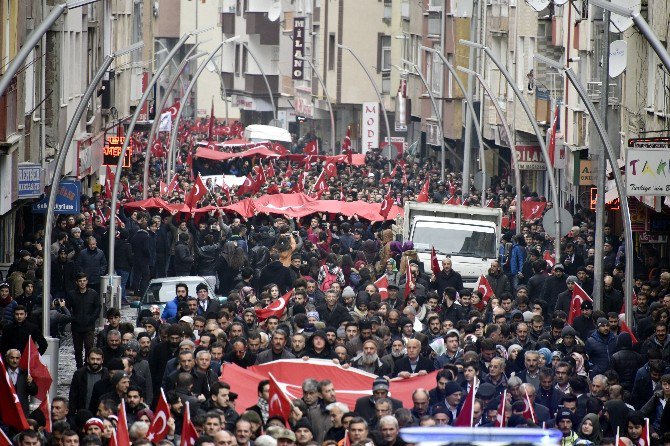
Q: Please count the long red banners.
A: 3